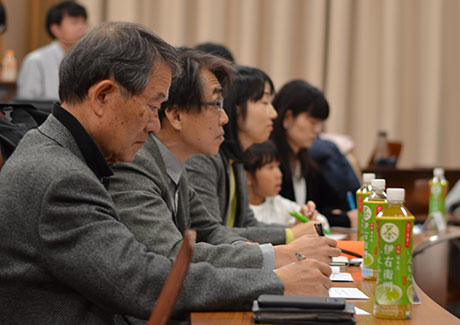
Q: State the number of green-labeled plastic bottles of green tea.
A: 4